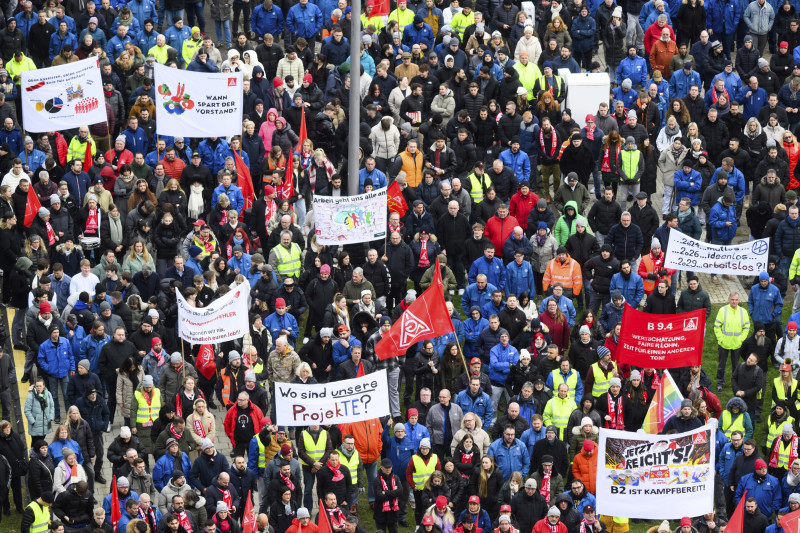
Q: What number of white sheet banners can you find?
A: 7